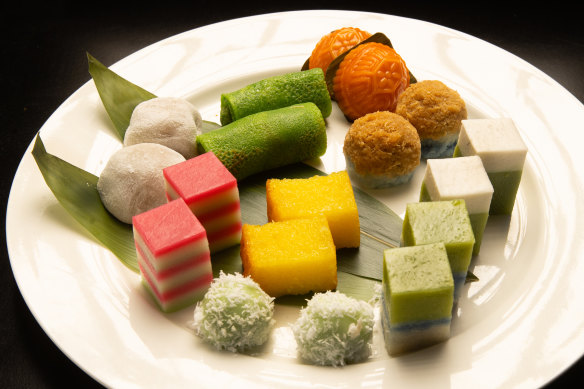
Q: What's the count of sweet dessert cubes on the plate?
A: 8